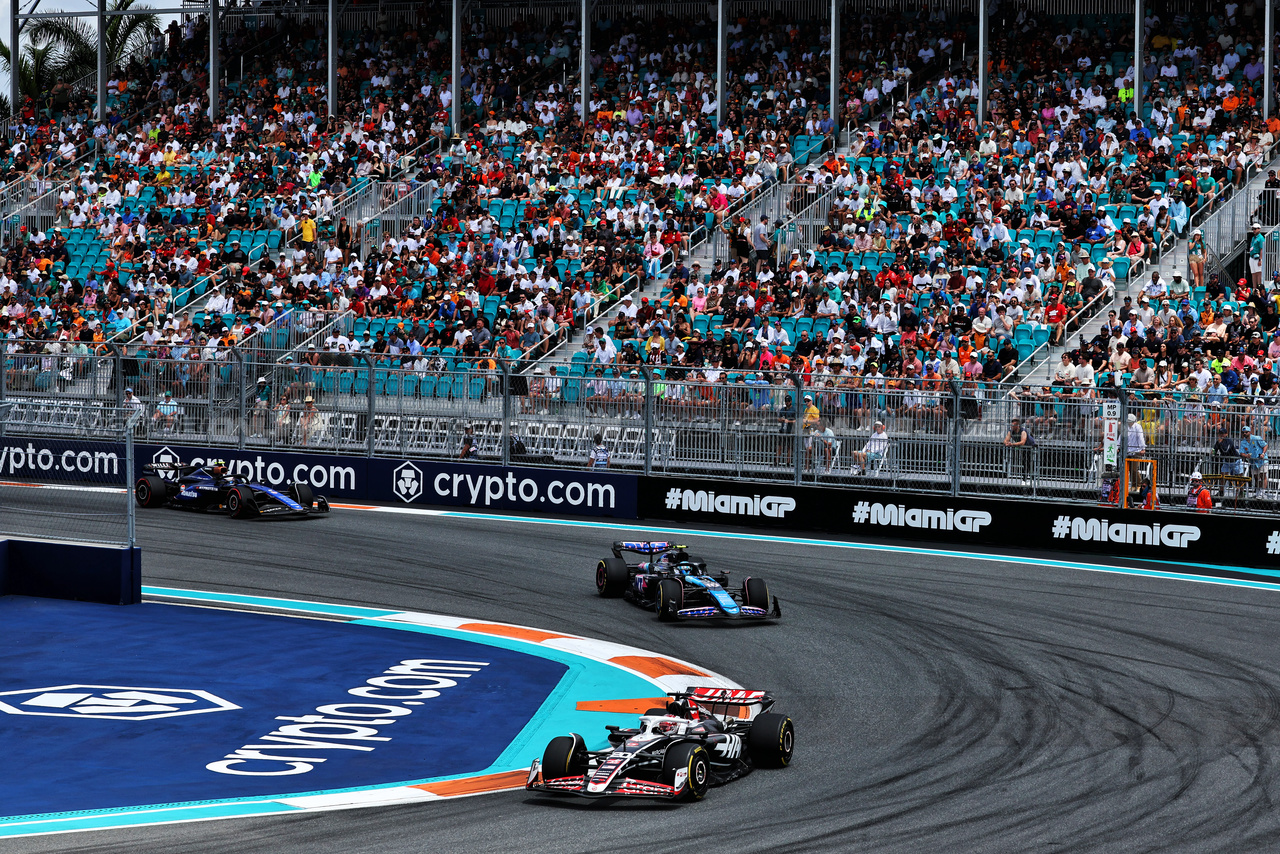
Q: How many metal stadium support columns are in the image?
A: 11